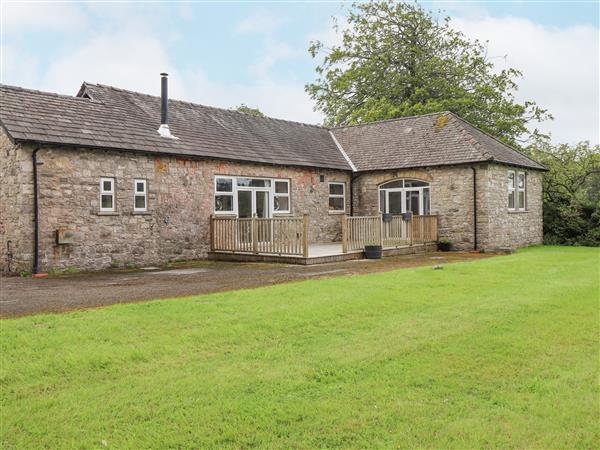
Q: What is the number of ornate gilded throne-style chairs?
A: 0